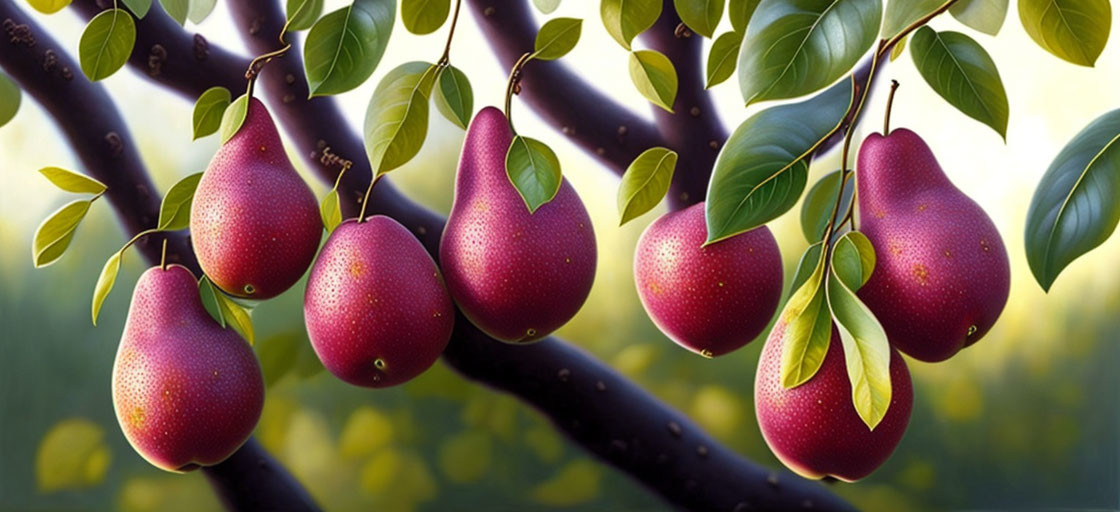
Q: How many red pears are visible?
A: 7